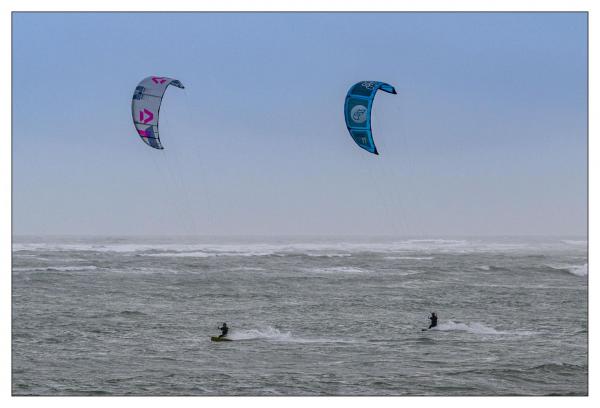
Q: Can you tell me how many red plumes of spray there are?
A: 0